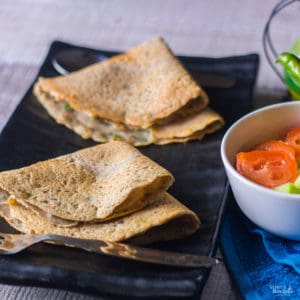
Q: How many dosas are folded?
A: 2